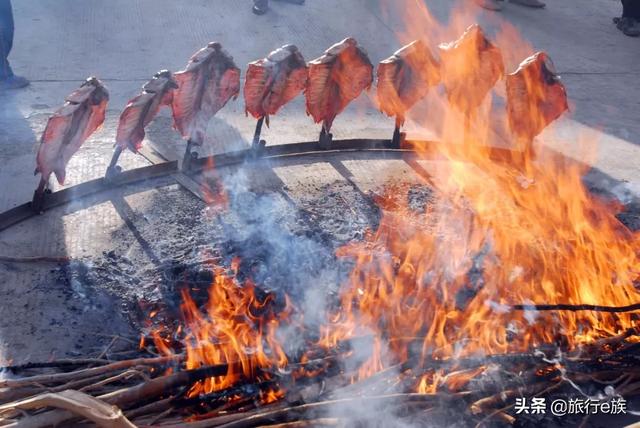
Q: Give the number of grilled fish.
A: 8